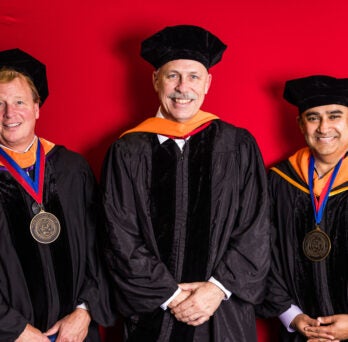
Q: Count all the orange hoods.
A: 3